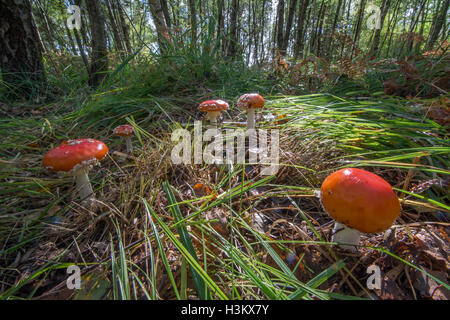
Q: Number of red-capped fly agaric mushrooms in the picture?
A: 5